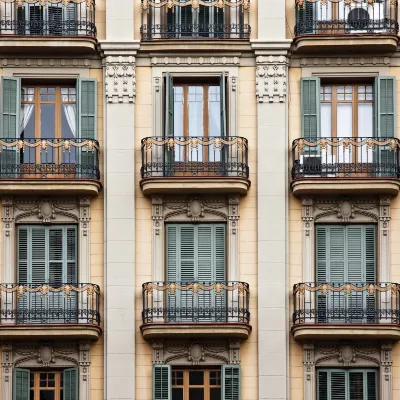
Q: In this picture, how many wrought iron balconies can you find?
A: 9